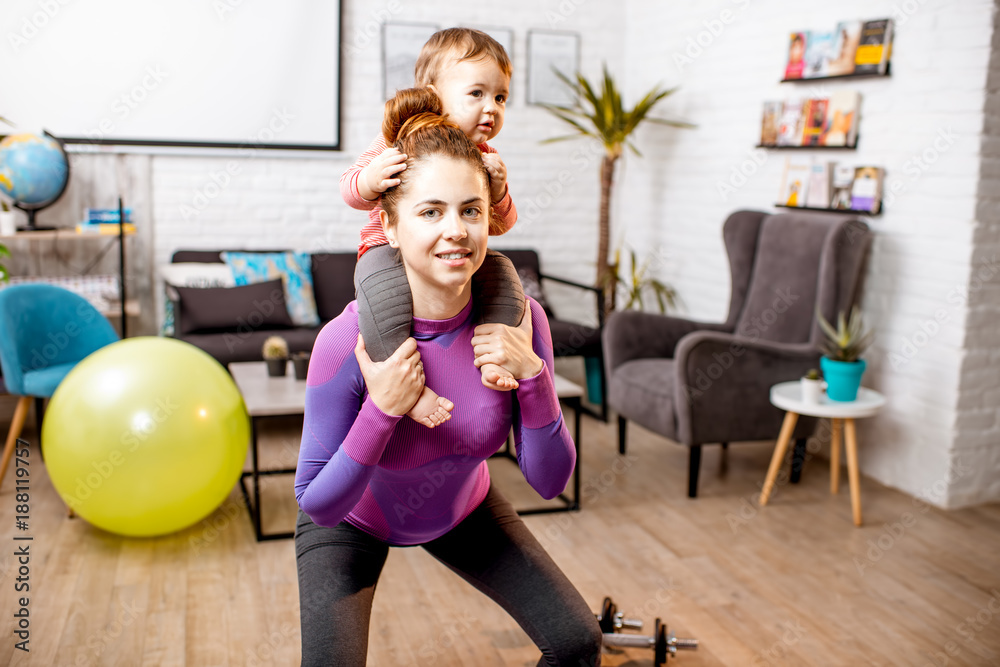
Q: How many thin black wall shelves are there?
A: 3